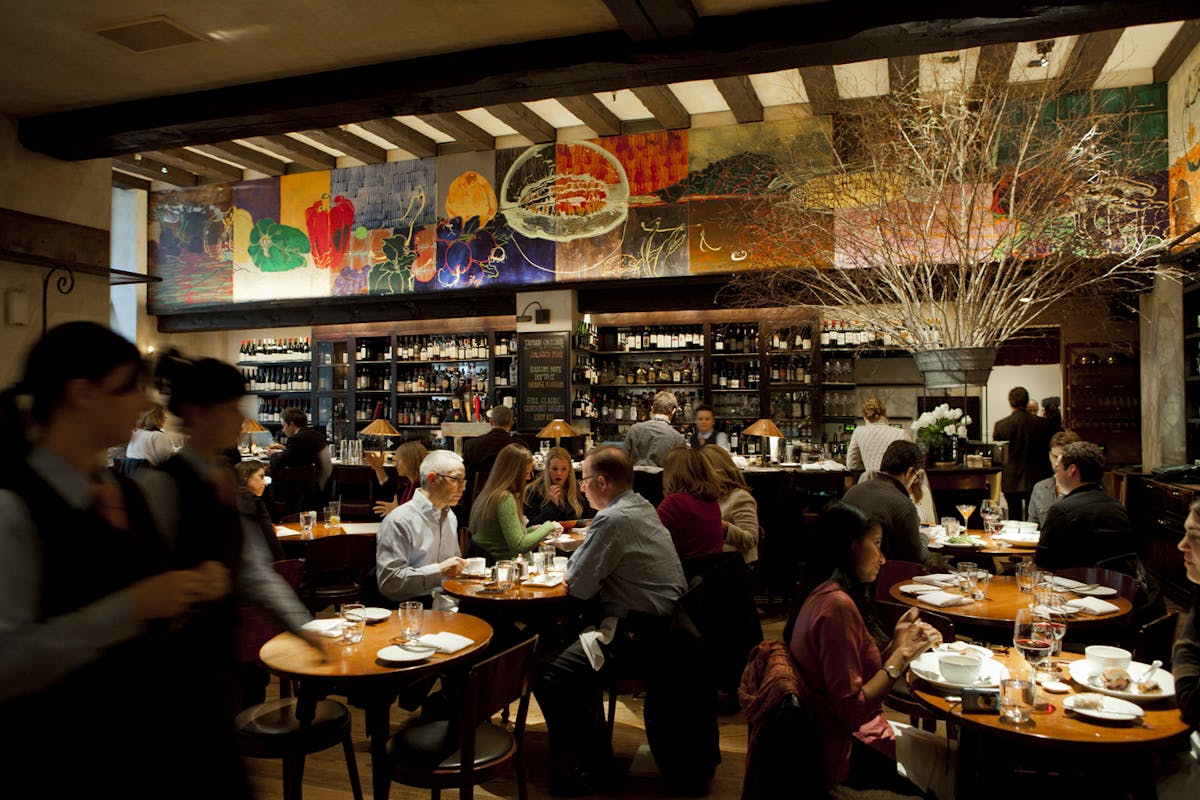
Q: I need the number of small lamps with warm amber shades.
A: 4